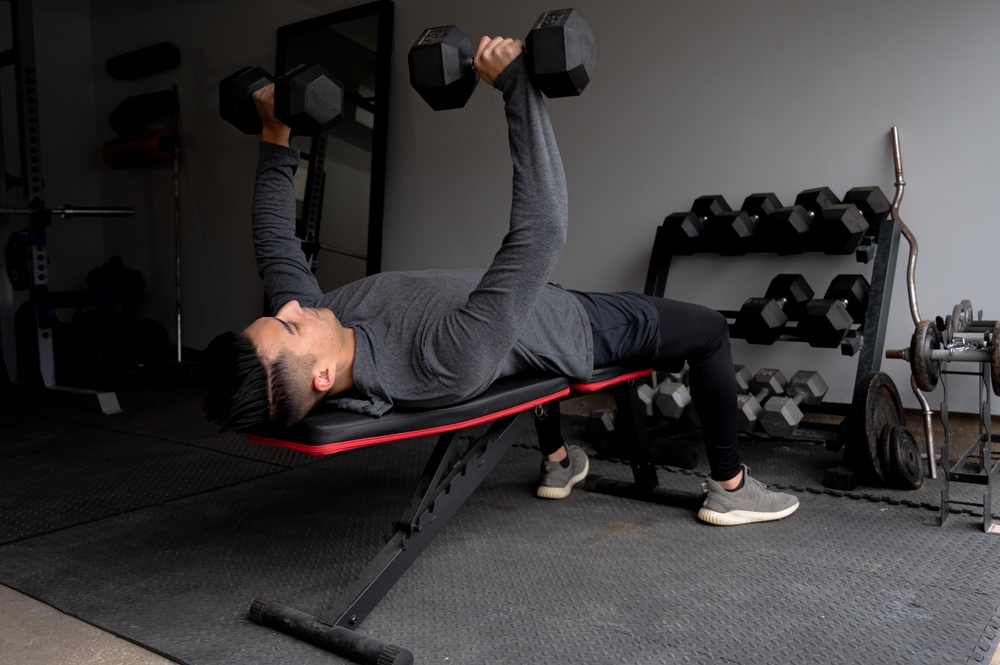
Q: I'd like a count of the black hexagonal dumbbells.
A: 8